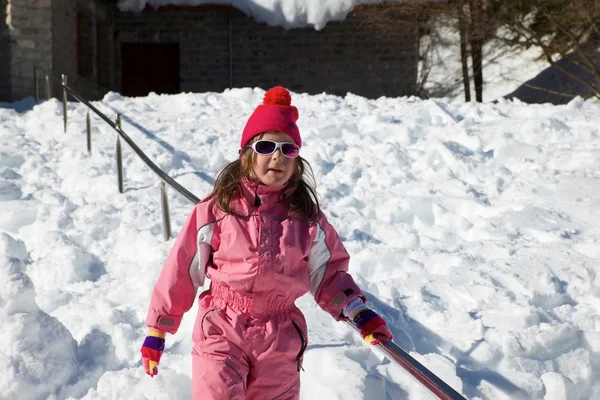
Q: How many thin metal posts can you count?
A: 6